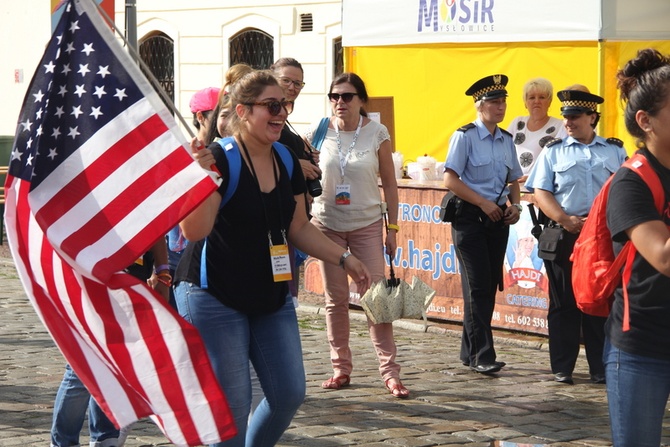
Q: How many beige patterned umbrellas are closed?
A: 1